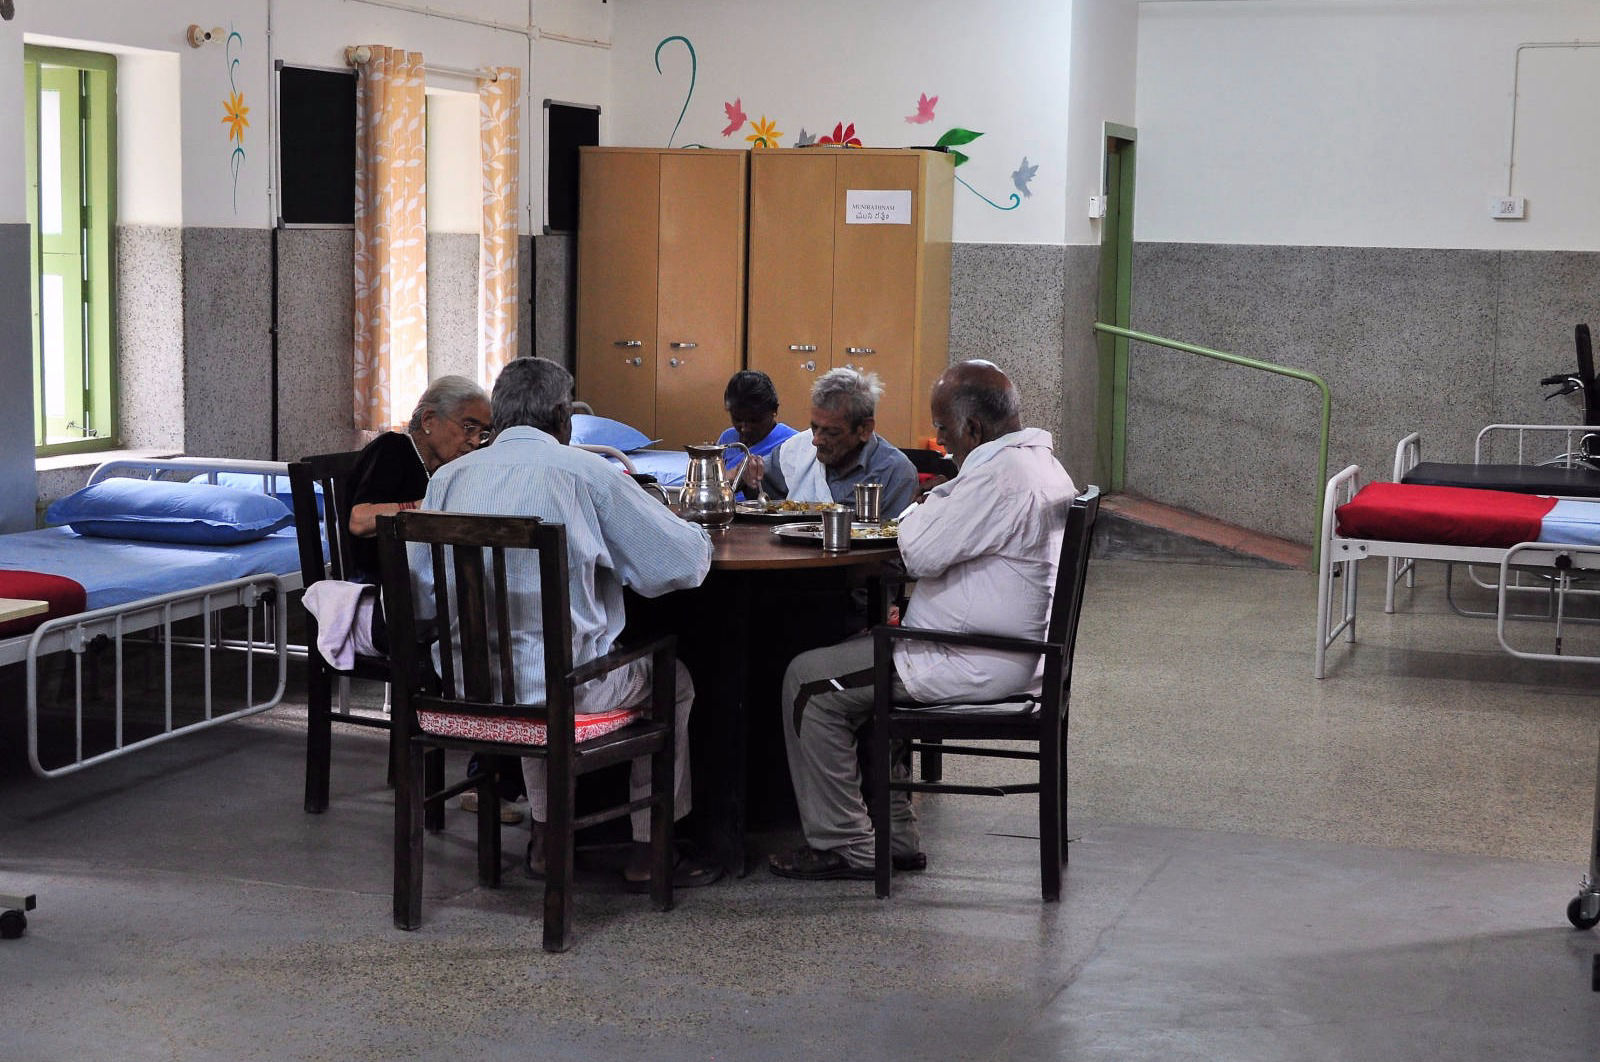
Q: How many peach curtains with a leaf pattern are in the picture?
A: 2